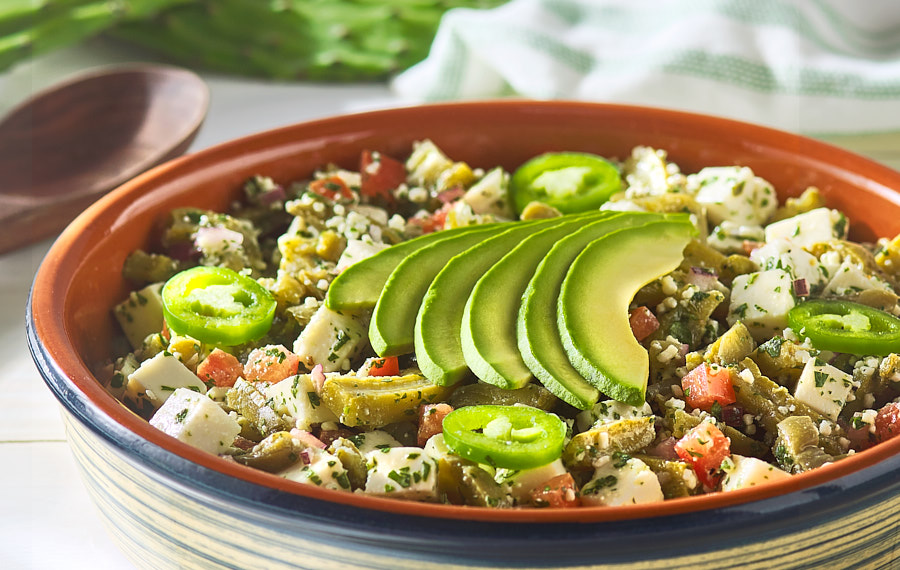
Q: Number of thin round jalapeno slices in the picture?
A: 4